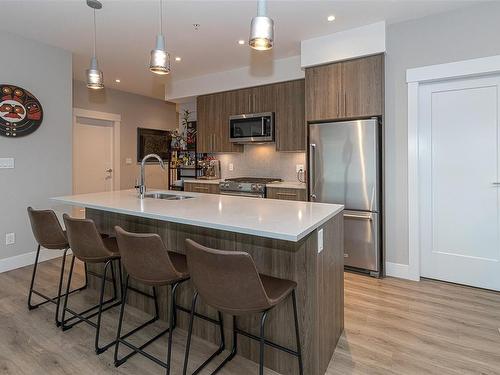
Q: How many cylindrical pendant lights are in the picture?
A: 3